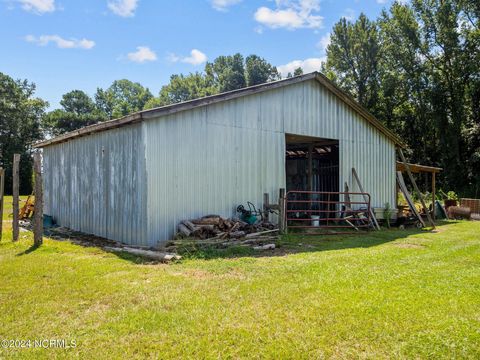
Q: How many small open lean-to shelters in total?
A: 1